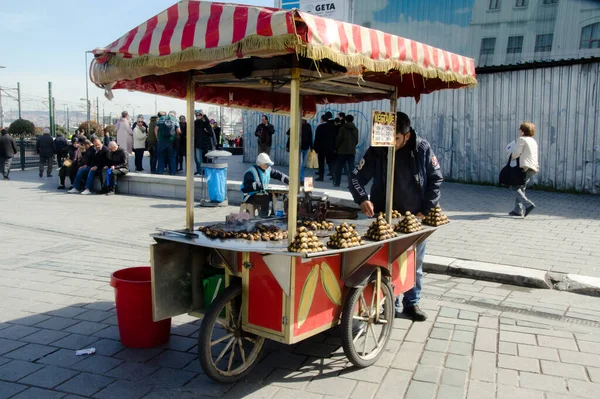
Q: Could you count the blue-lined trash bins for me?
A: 1